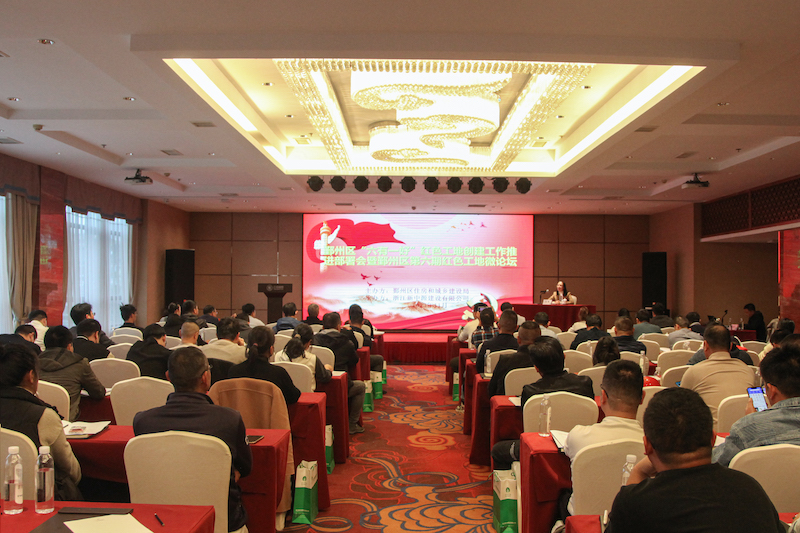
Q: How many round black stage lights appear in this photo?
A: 10